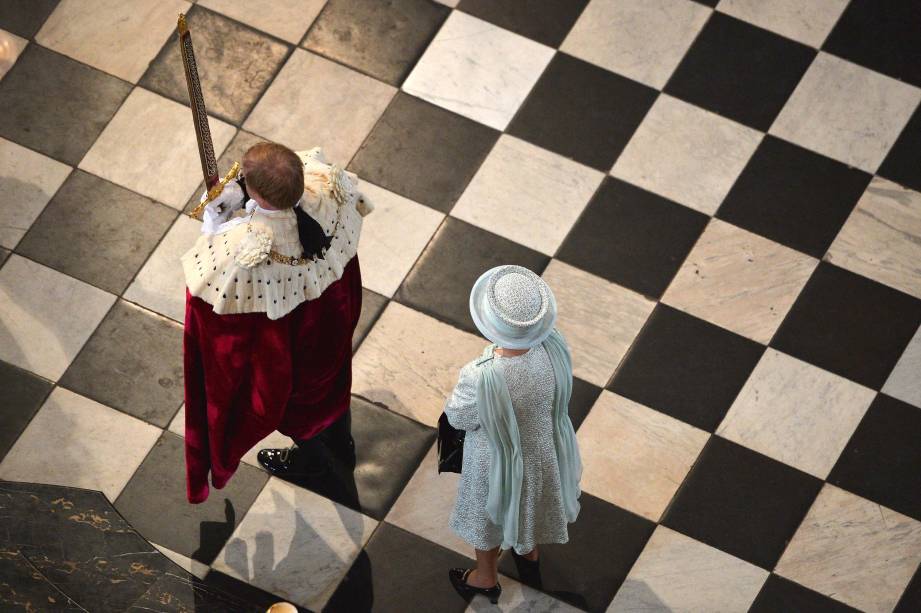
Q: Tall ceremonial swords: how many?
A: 1